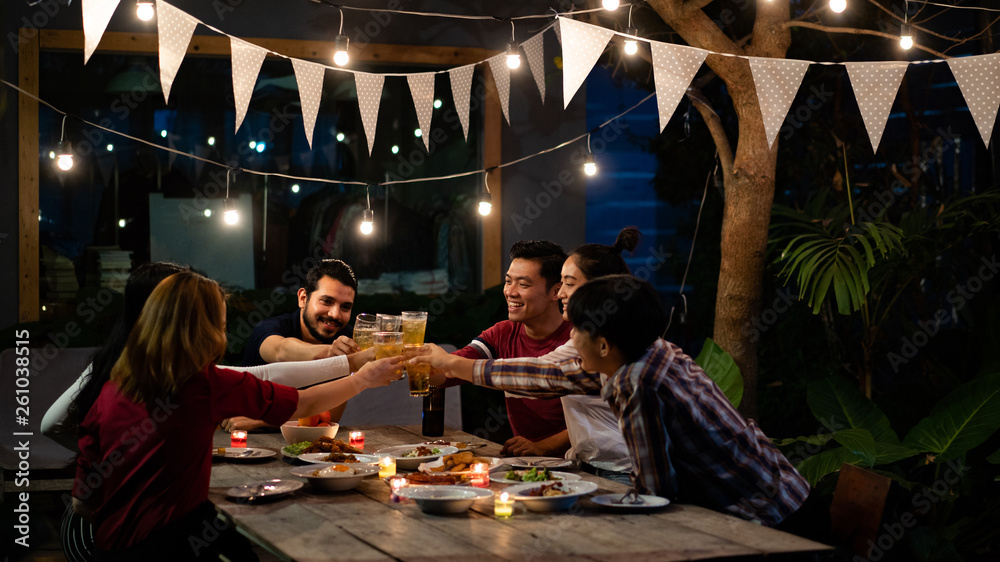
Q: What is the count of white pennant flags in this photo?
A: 14